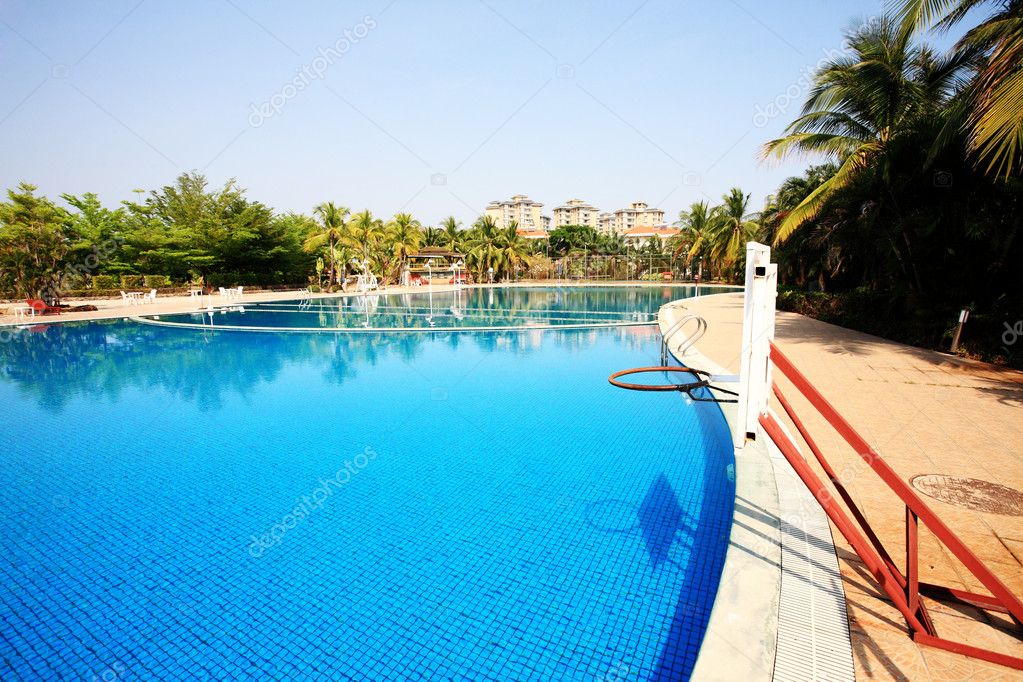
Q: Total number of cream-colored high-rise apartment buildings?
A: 3